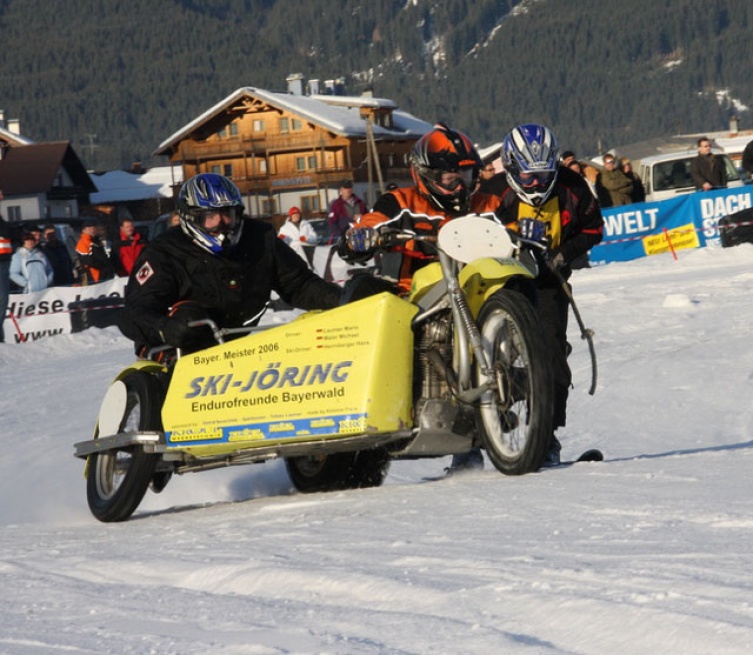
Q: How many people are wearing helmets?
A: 3